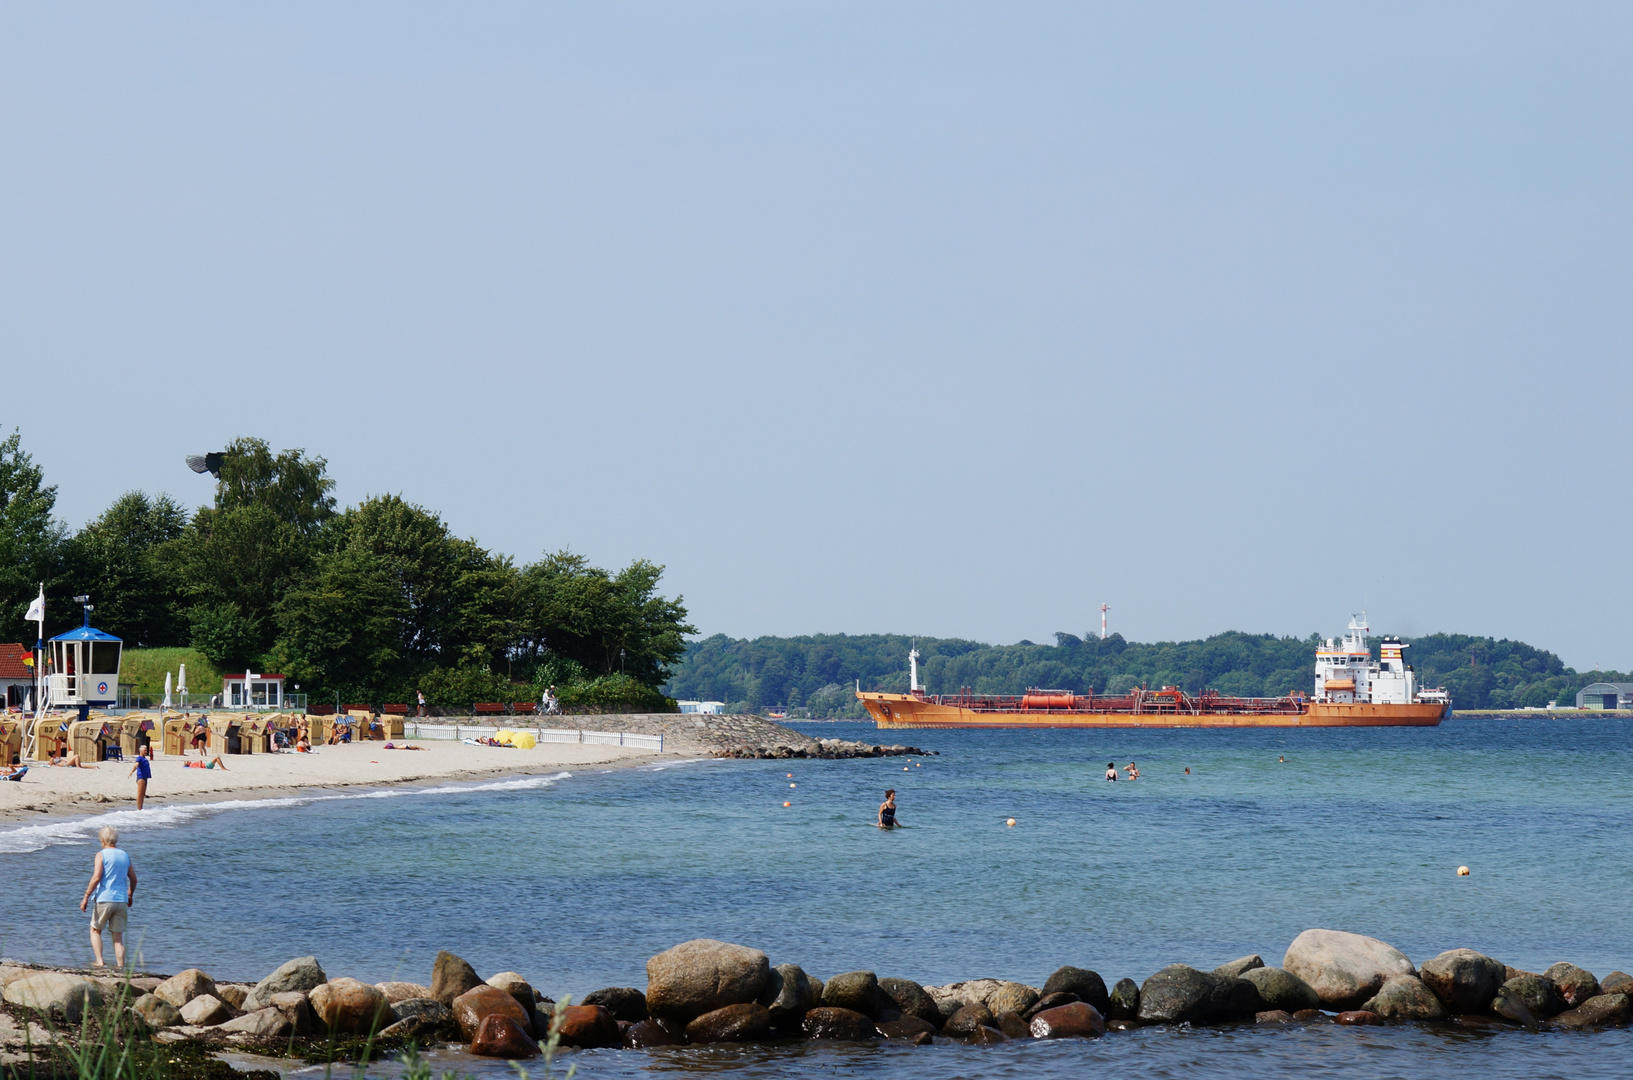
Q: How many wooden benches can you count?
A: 5